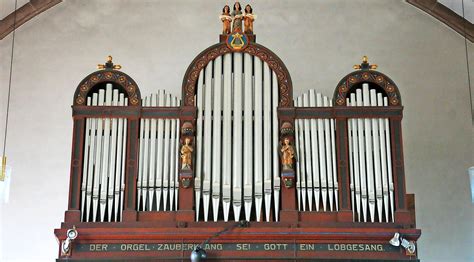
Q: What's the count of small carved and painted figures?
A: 5